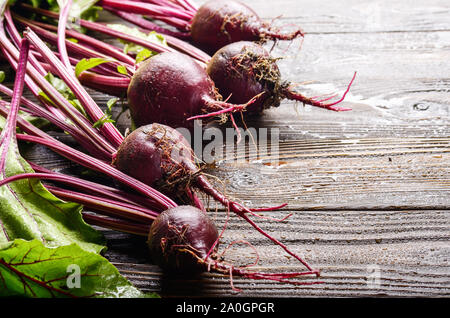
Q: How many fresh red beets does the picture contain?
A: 5